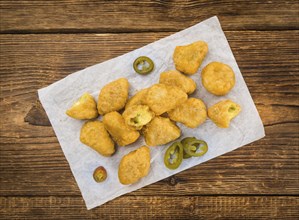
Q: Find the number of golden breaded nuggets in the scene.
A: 14